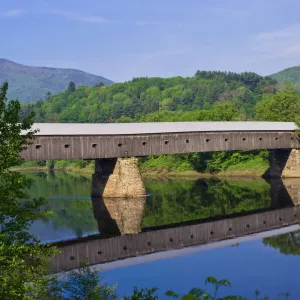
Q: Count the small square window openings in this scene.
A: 13